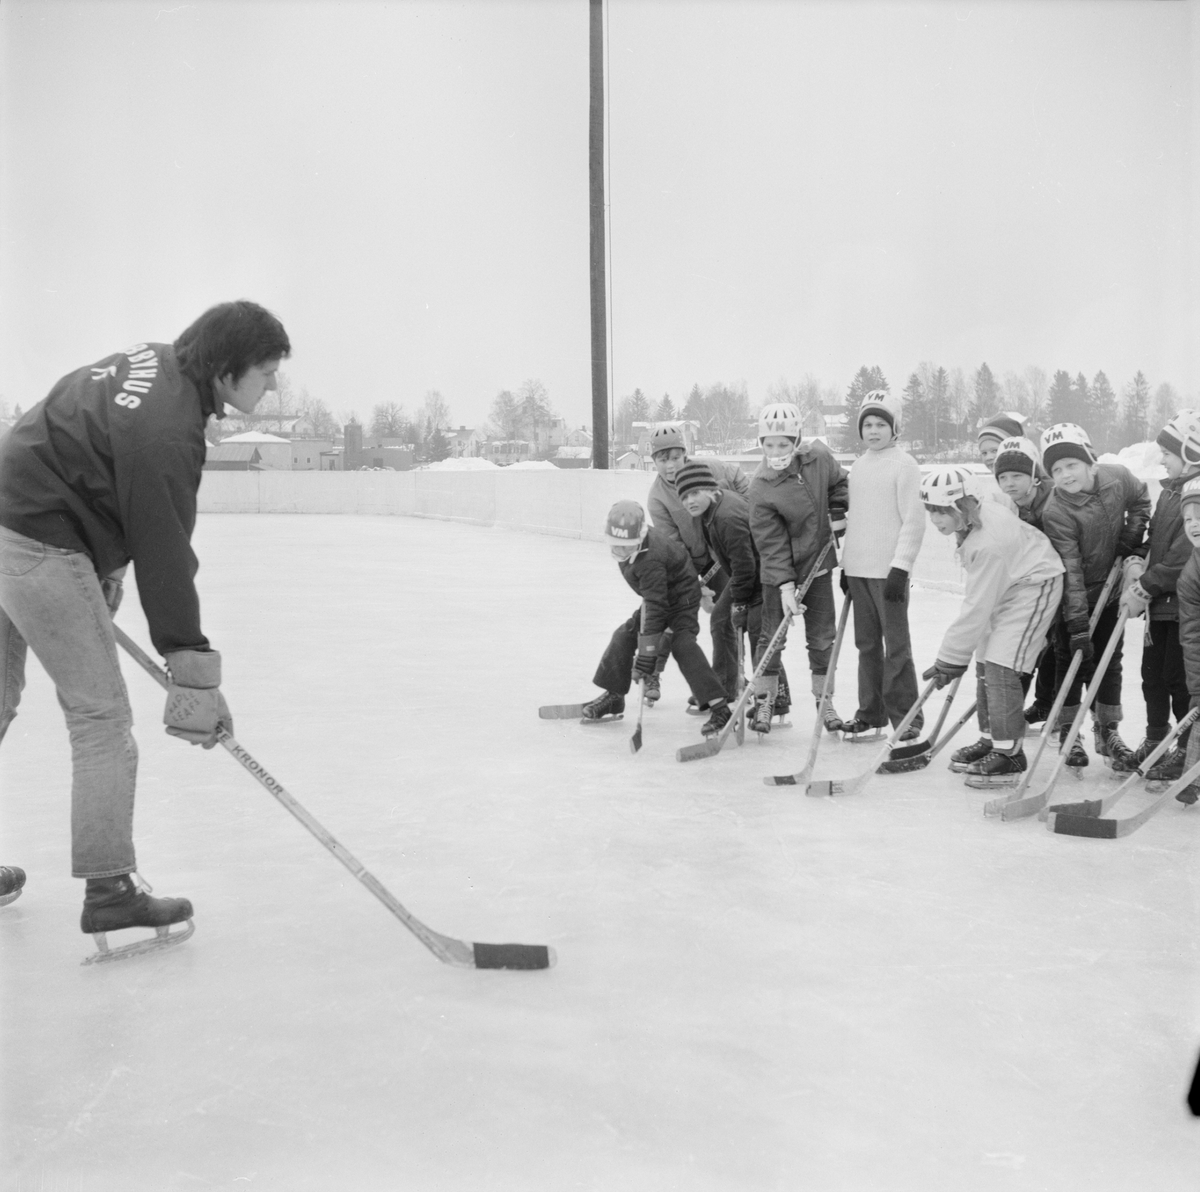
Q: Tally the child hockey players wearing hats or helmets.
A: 11